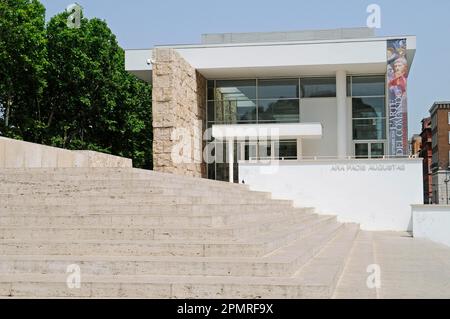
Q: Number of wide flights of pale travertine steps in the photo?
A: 1